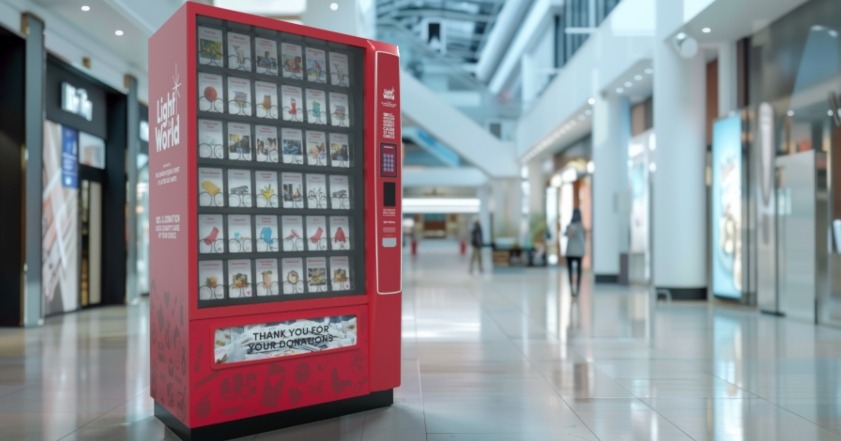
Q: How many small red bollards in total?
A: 2